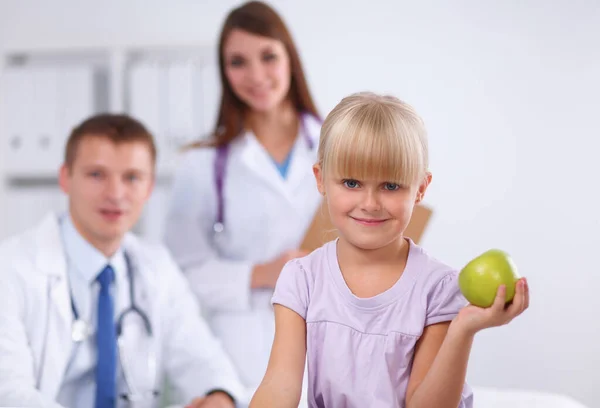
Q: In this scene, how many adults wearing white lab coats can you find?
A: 2